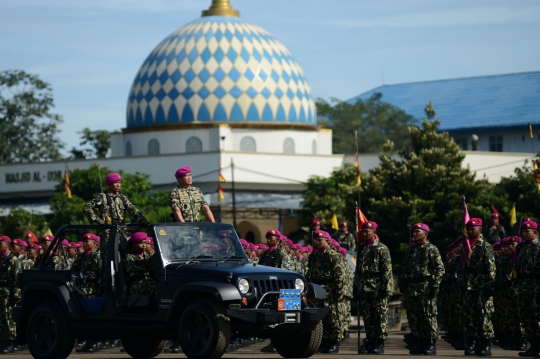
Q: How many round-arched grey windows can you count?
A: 6